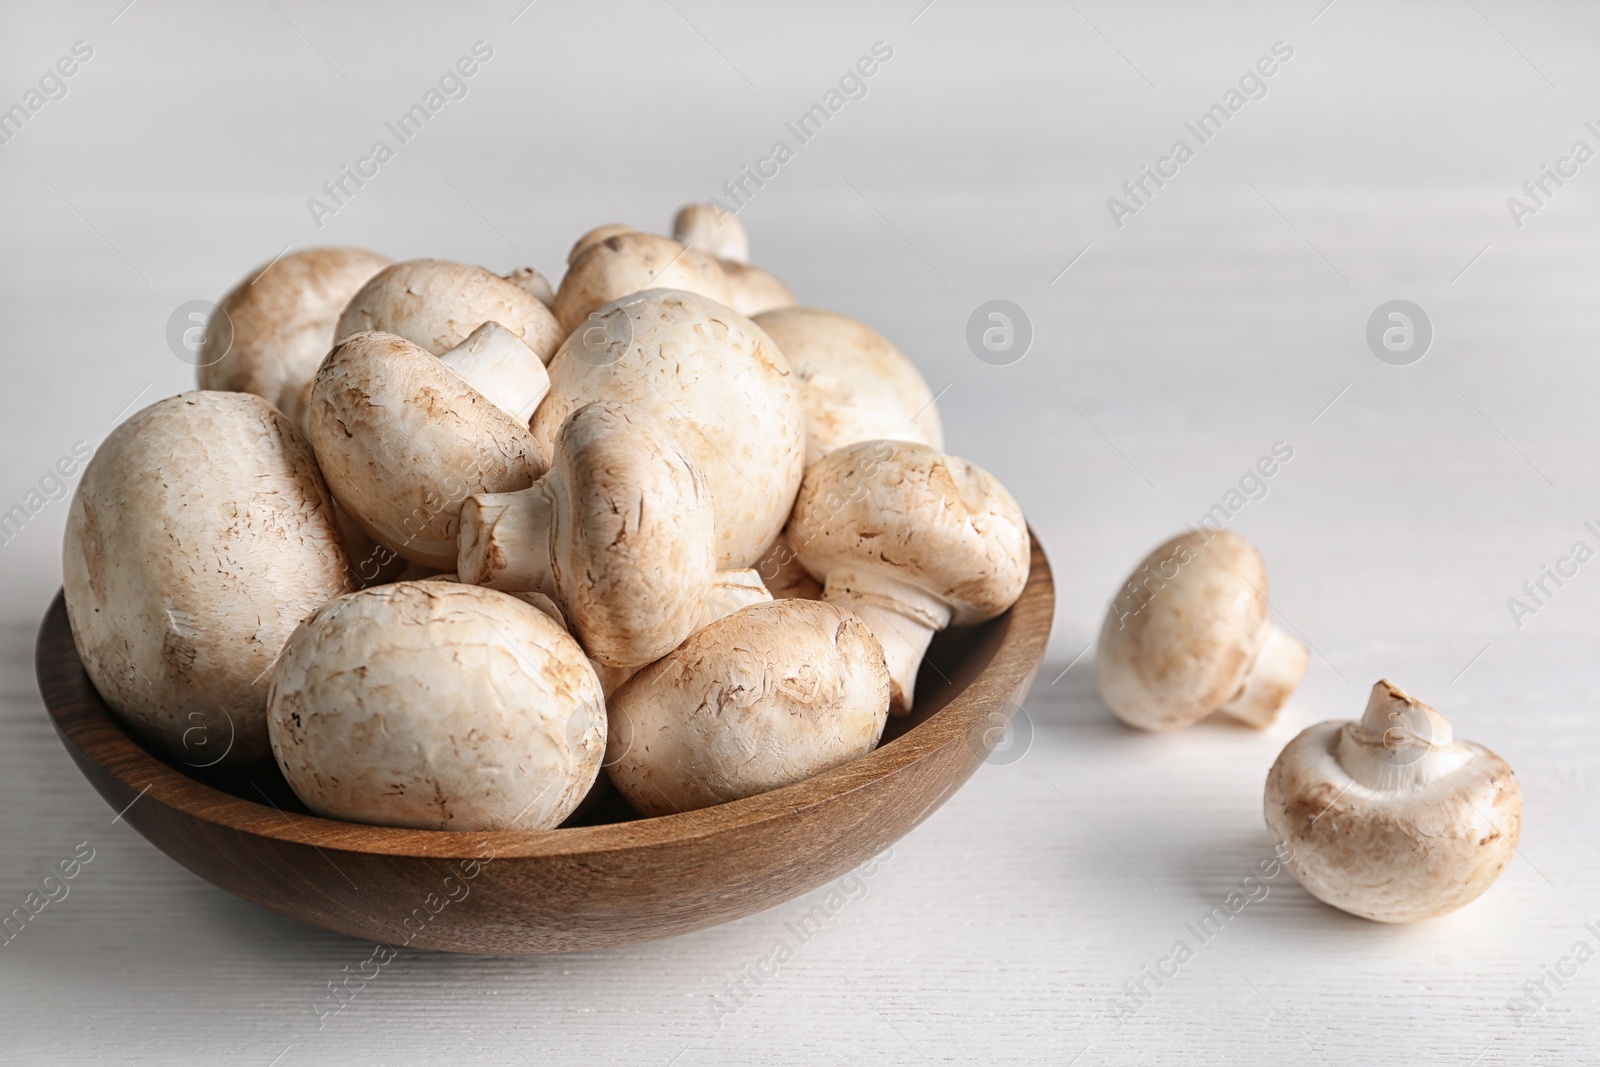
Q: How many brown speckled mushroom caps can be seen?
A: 14